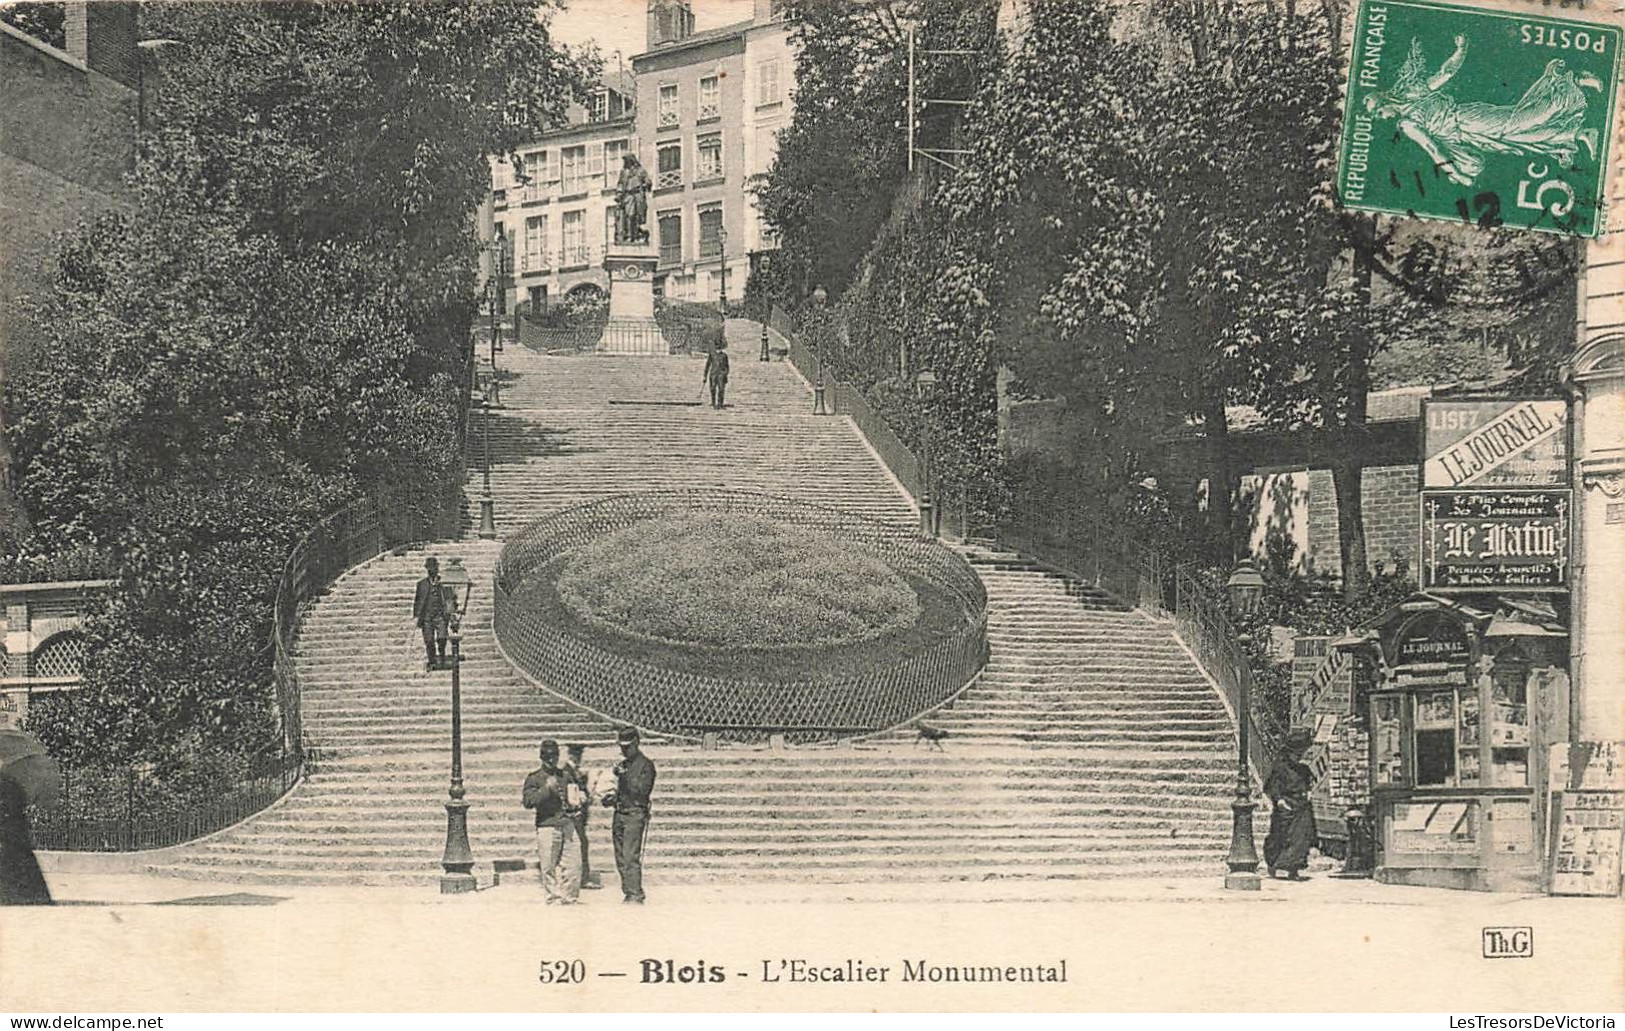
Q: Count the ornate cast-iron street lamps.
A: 9